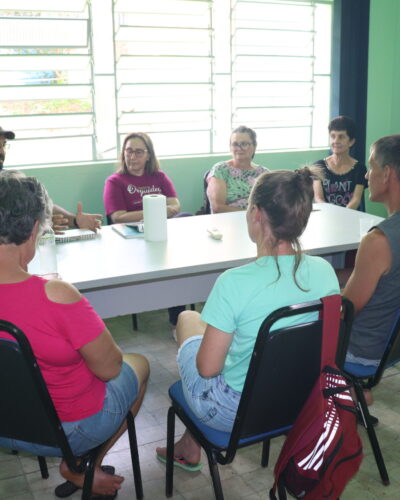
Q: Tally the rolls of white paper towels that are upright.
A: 1